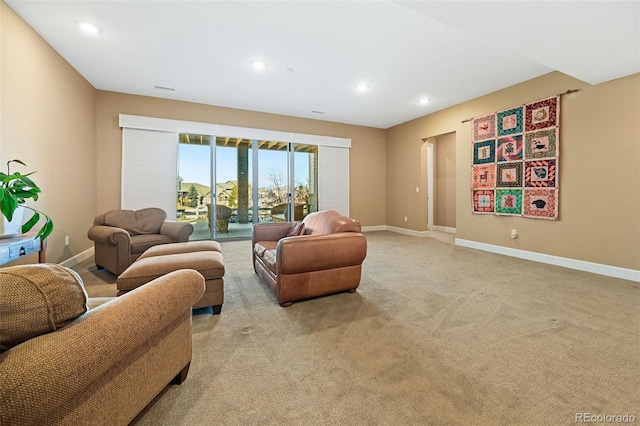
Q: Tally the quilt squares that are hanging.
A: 12